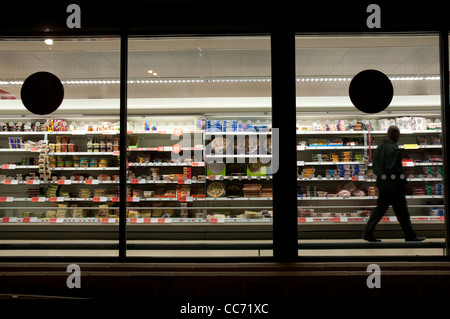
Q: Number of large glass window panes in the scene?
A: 3